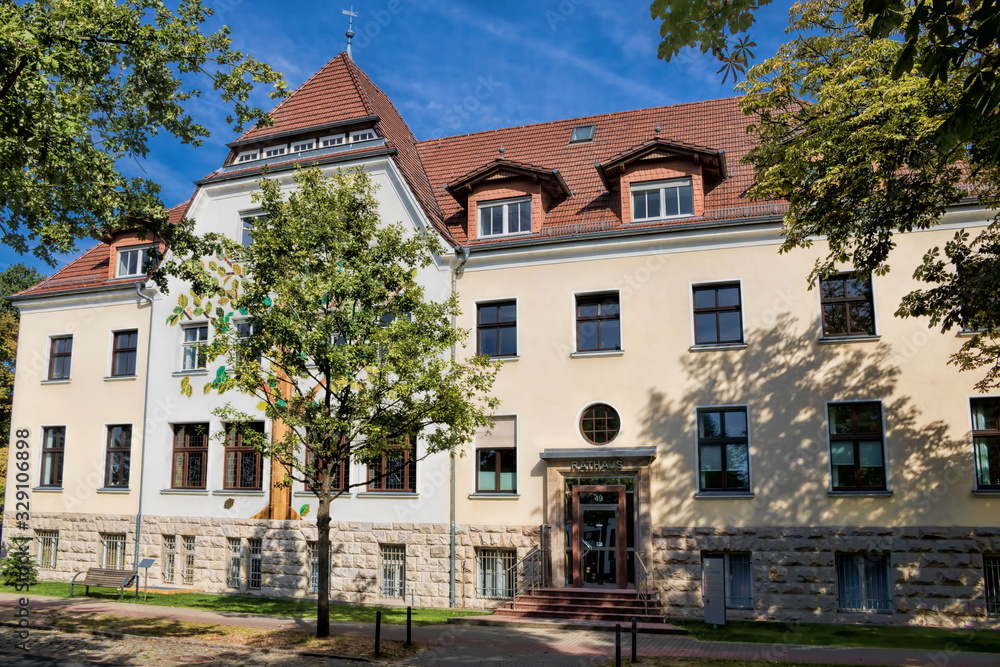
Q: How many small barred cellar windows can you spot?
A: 12